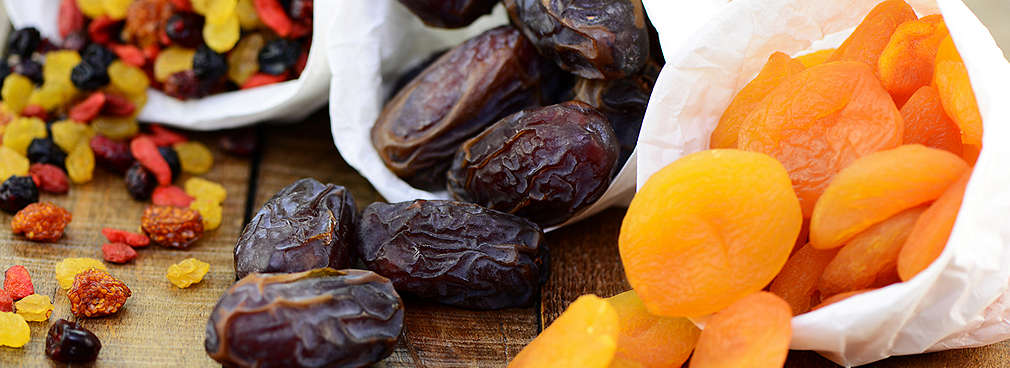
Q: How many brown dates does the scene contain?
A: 8